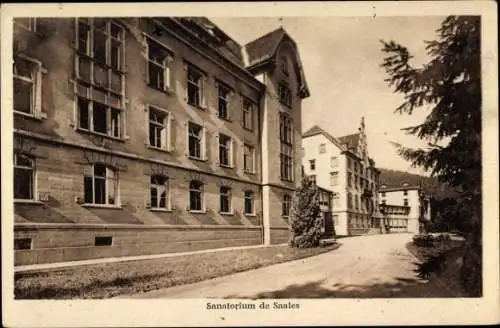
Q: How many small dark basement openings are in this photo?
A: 2